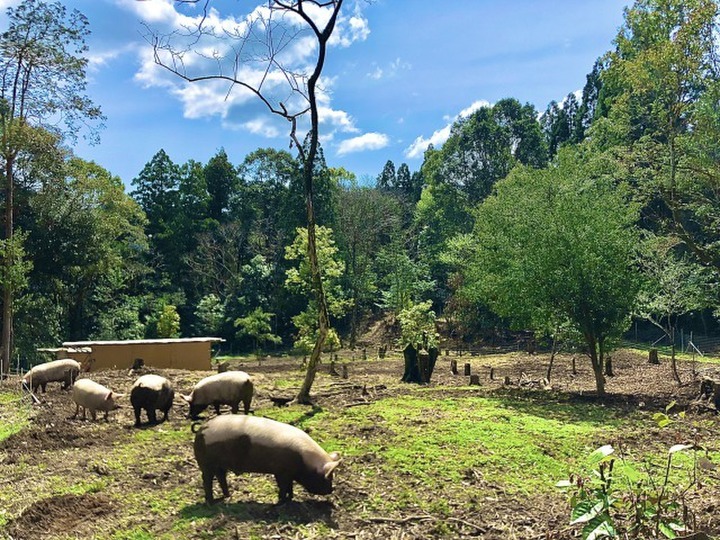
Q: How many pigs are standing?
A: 5